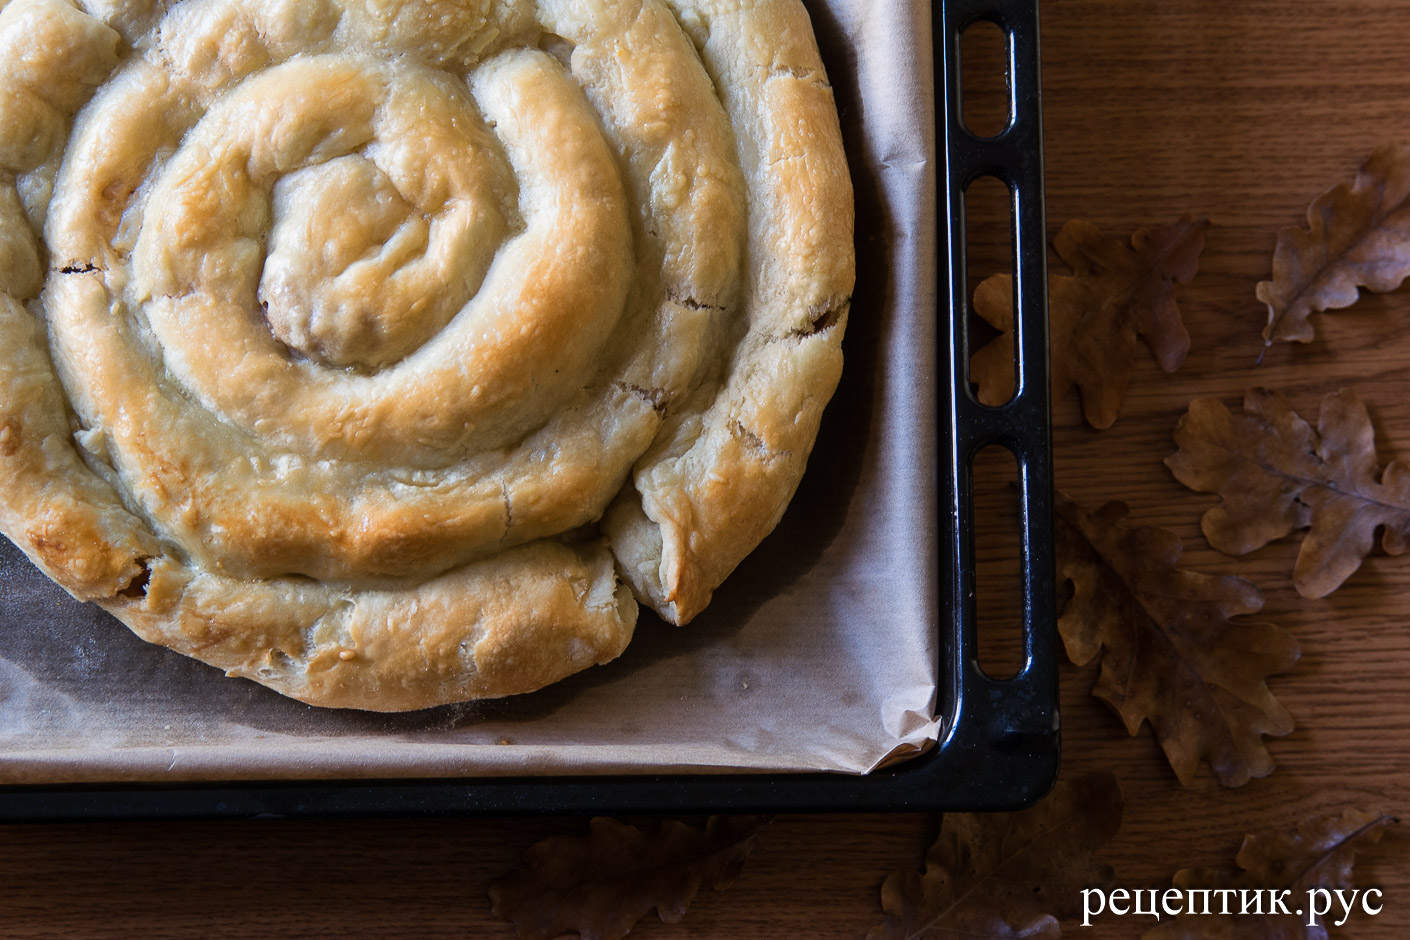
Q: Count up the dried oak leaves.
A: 7